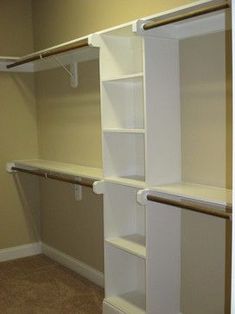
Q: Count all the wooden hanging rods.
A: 4